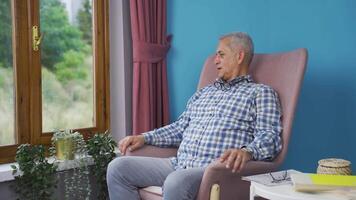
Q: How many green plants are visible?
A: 3